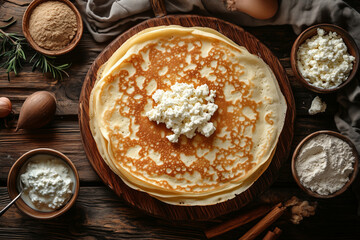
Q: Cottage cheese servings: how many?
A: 3